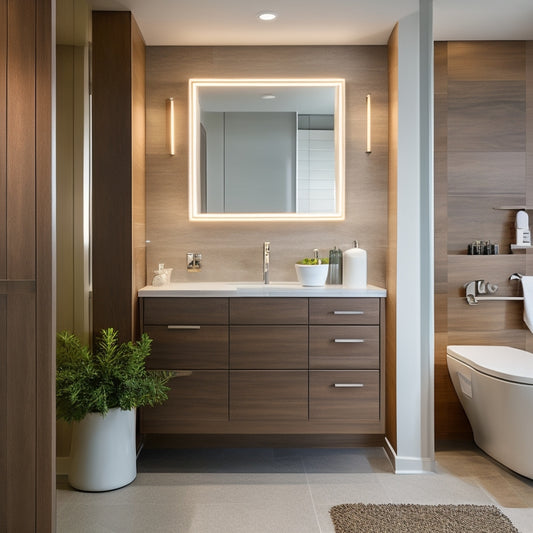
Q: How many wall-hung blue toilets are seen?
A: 0